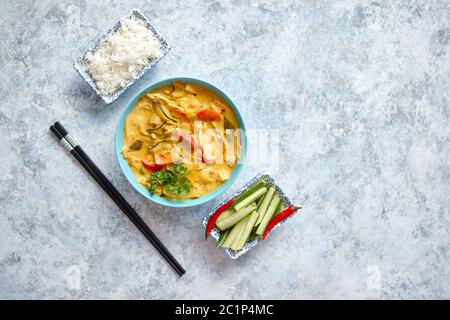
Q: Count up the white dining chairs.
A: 0